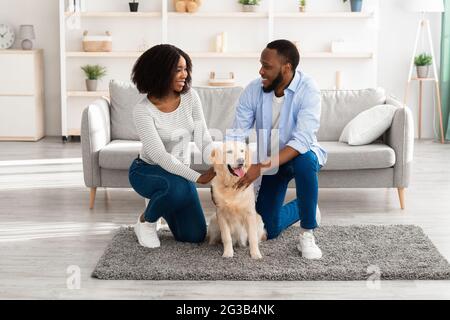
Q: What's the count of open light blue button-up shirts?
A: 1